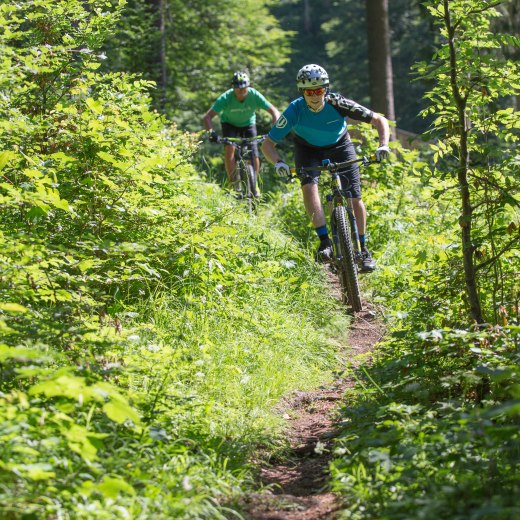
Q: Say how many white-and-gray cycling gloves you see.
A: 2